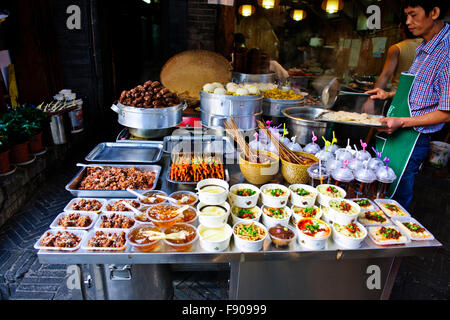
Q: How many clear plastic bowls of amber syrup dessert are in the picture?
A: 7